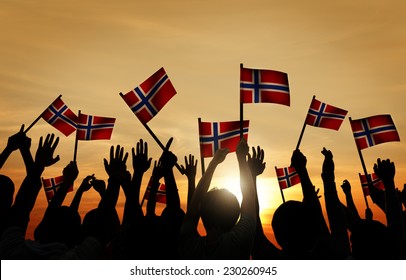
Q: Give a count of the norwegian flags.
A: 11